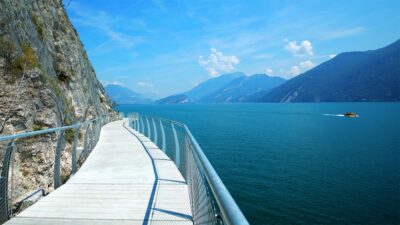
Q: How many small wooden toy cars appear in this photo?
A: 0